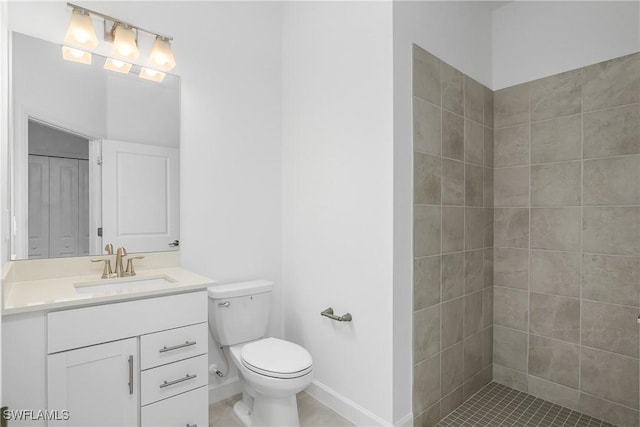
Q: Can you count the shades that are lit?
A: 3